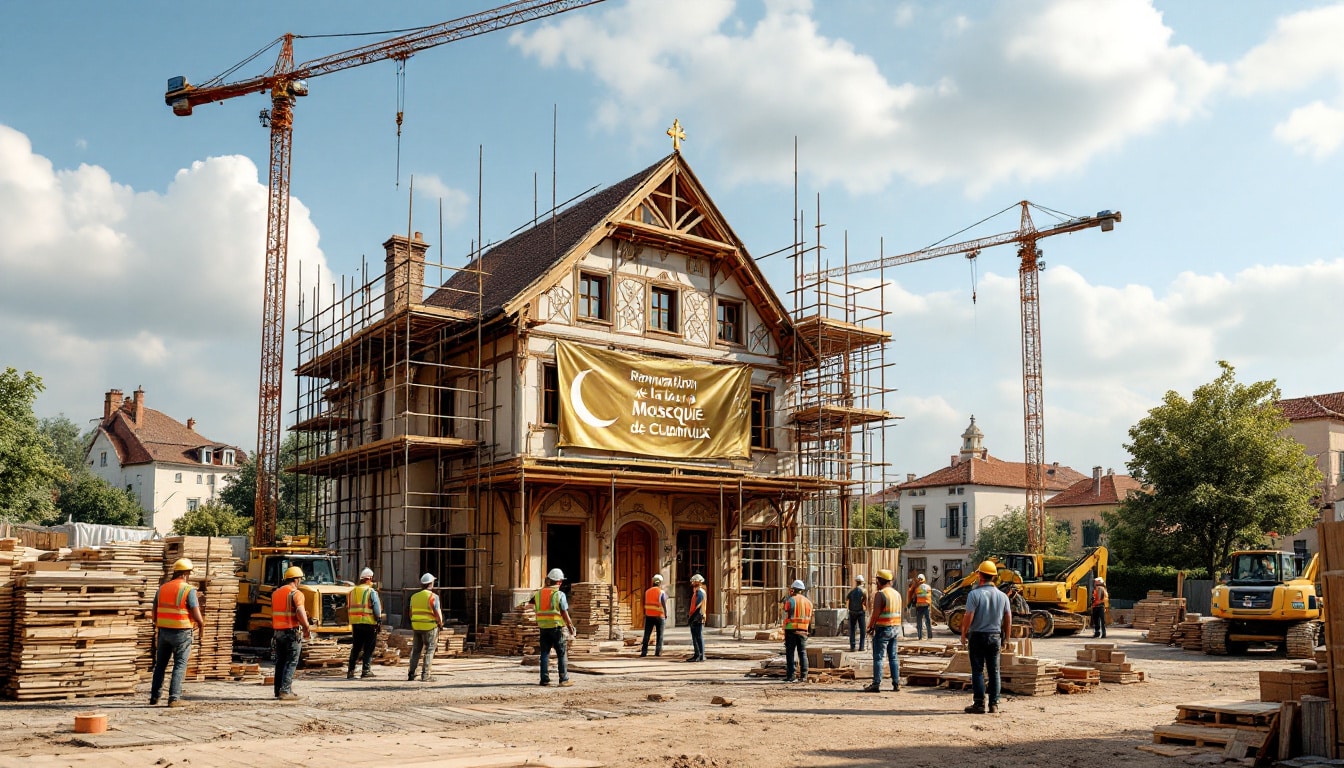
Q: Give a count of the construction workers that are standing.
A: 13